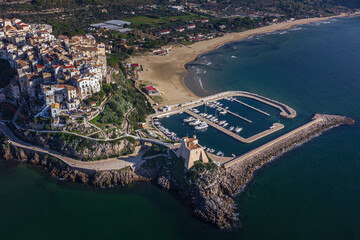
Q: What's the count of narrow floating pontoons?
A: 2